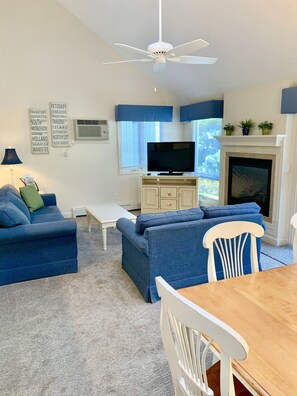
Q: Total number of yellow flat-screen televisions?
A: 0